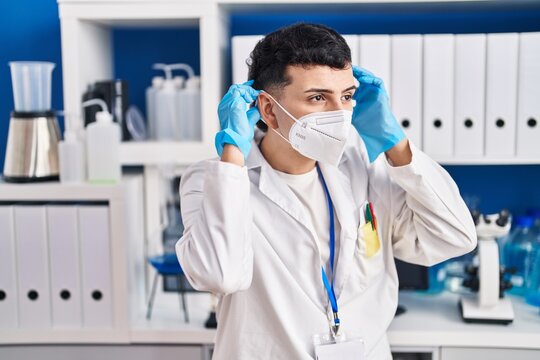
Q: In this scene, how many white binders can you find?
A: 12